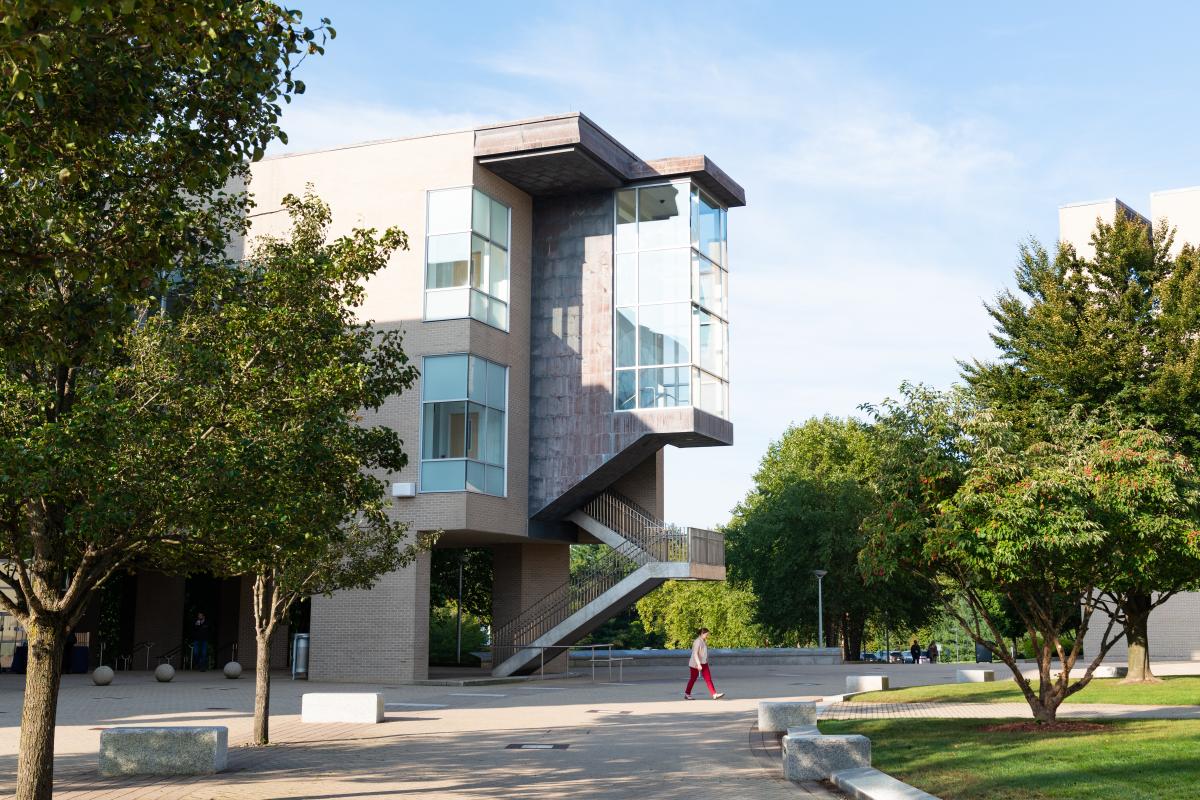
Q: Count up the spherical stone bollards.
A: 3